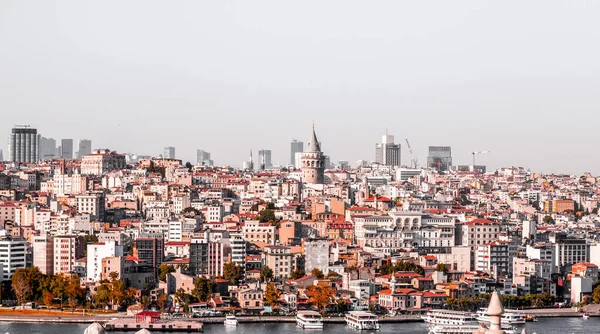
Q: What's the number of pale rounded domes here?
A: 2